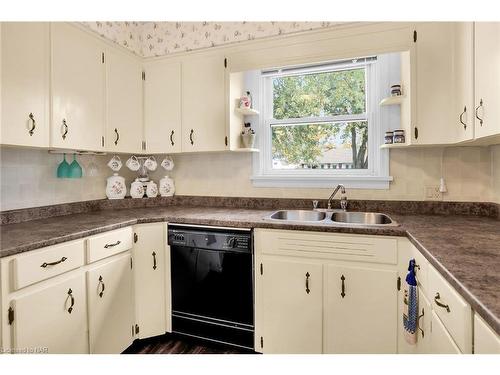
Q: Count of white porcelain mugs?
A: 4